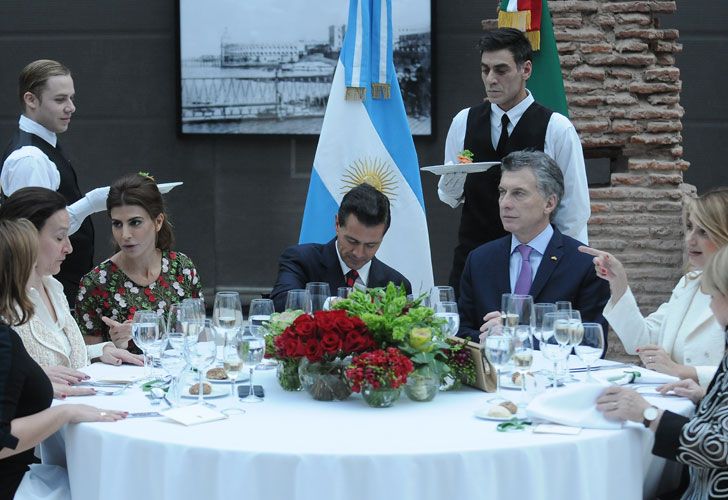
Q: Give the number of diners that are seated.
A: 7